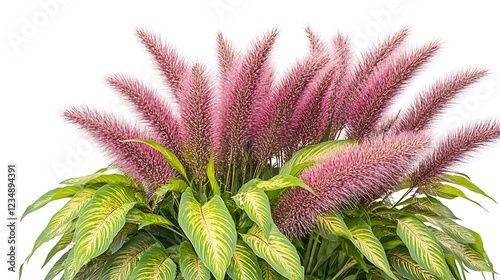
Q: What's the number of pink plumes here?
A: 15